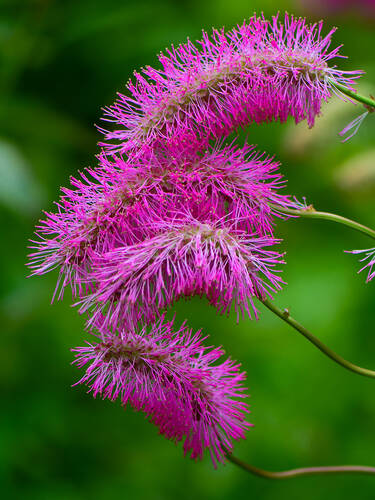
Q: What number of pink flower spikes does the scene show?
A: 4